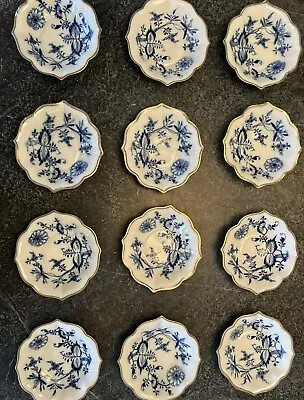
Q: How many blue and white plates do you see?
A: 12